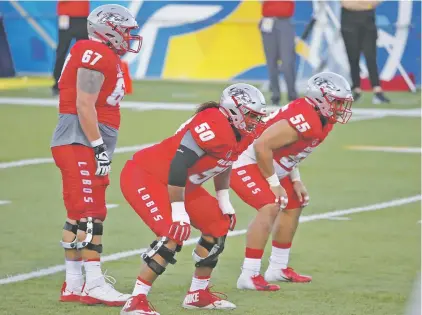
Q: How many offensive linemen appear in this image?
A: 3